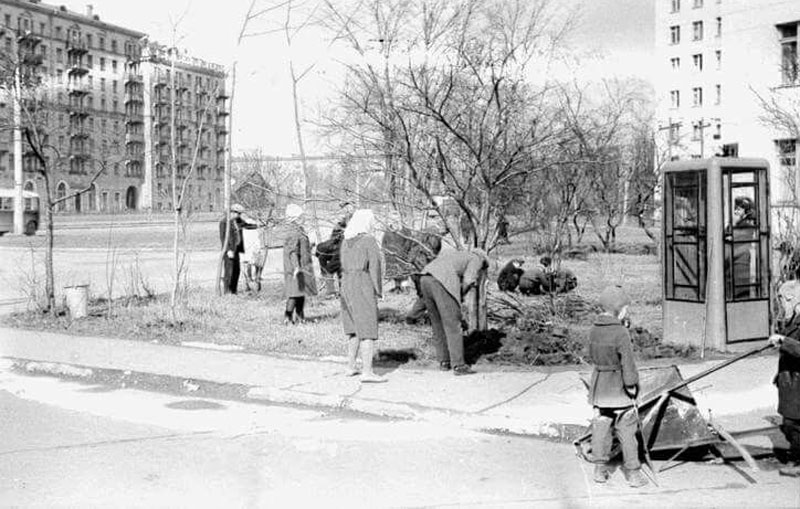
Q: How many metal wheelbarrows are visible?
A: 1